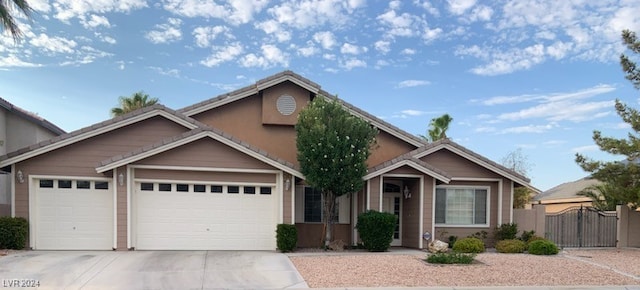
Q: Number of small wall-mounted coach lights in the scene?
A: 4